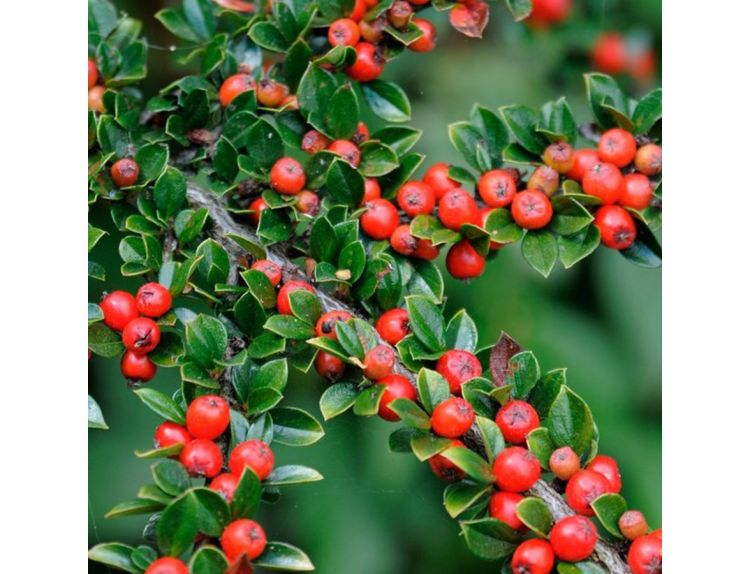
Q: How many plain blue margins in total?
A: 0